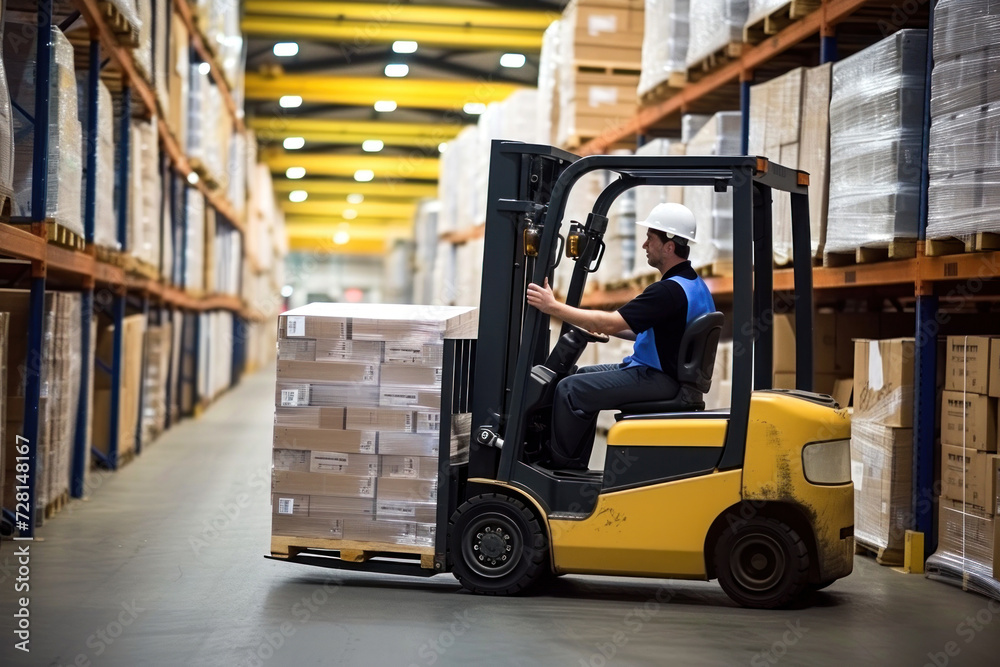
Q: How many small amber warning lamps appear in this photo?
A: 2